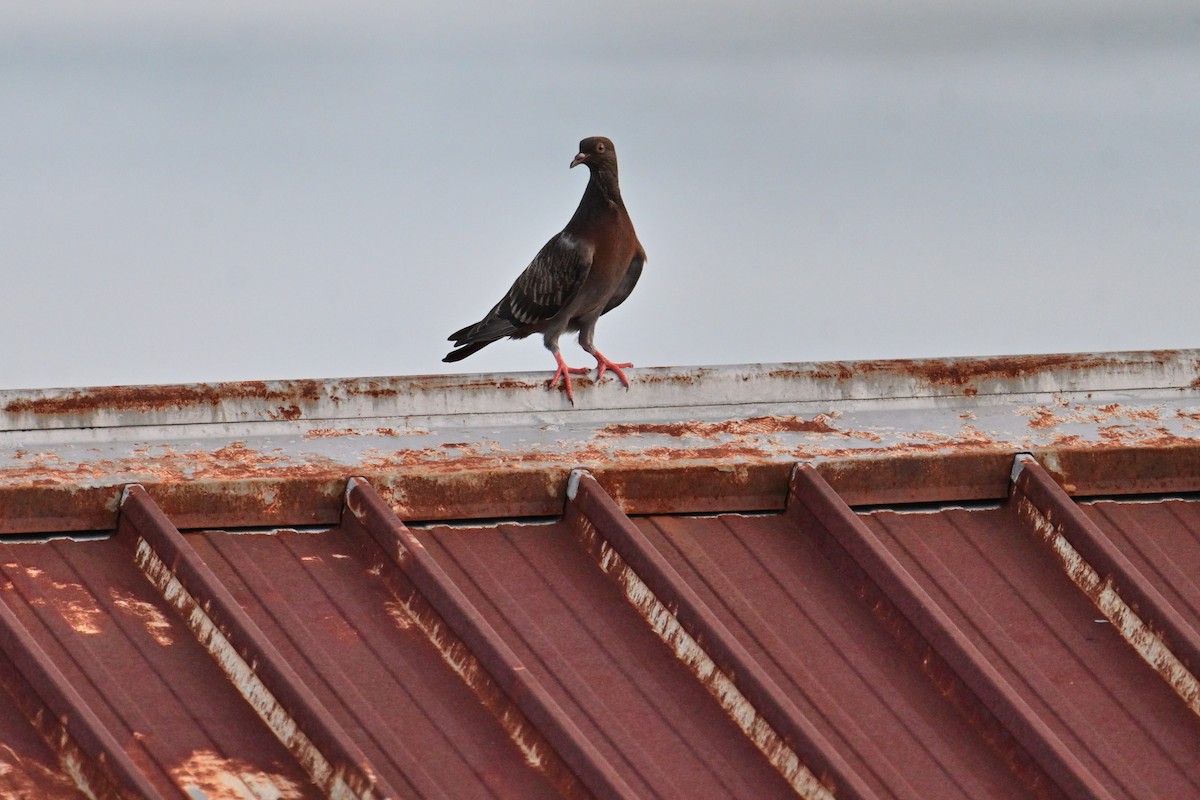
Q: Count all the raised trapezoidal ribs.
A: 6